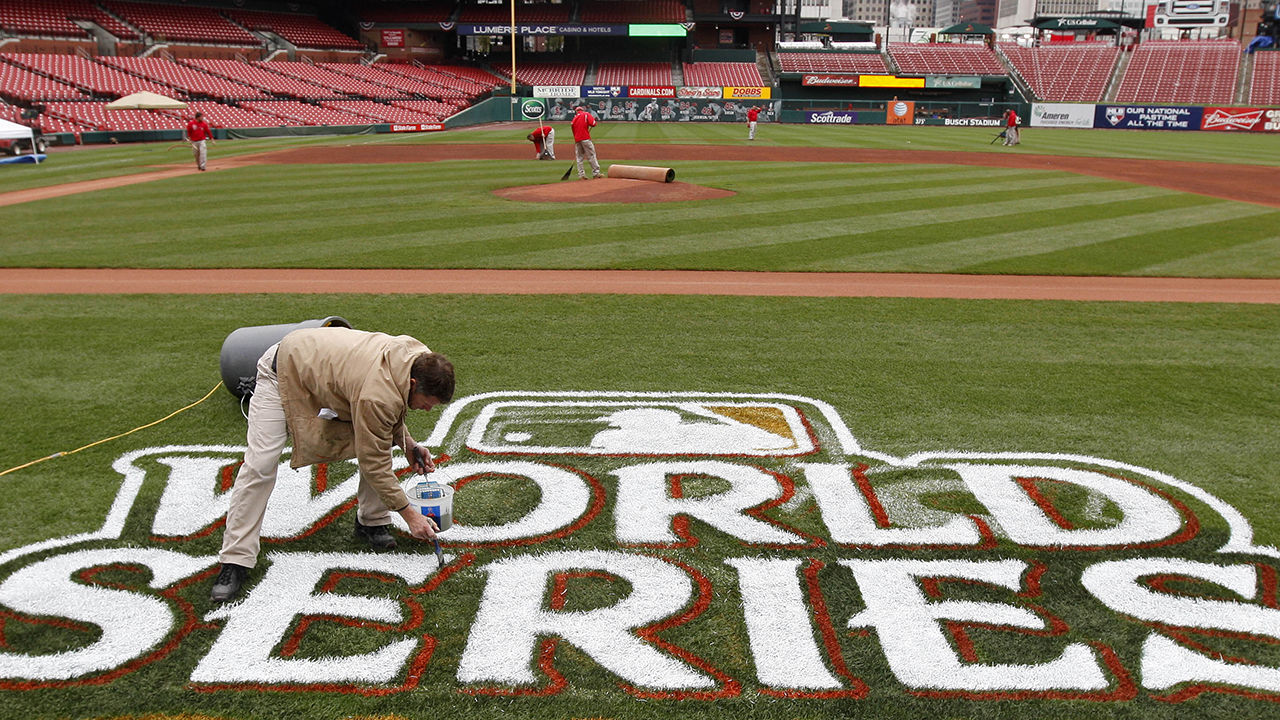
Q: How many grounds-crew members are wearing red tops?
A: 5